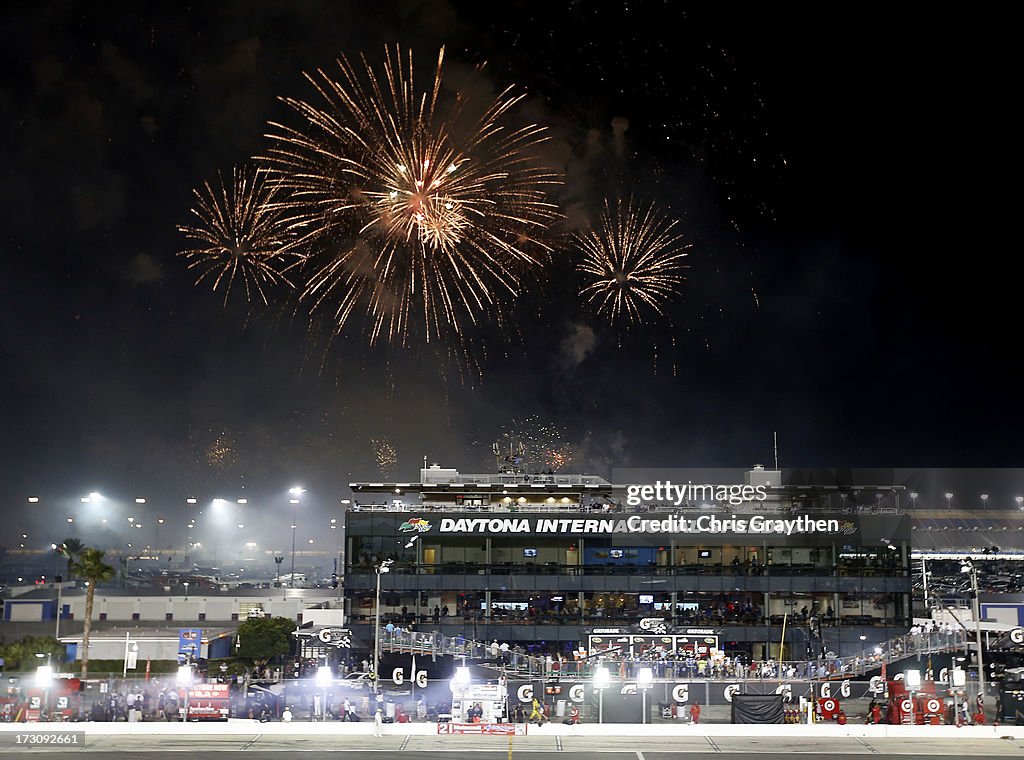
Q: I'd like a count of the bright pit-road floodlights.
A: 8